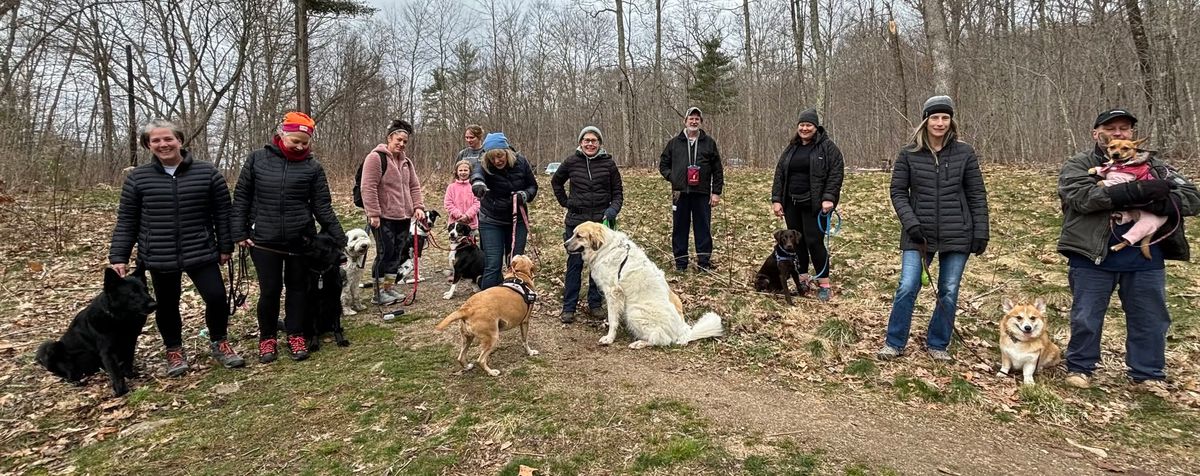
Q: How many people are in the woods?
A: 11